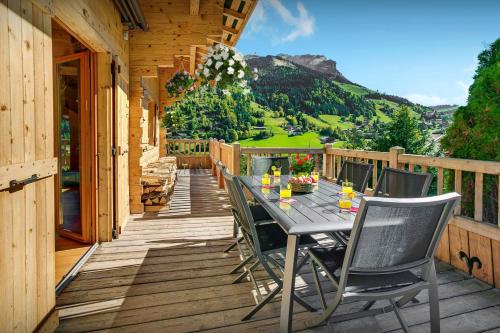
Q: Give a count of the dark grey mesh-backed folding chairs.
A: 6